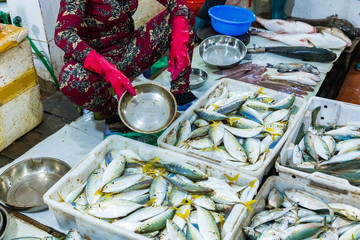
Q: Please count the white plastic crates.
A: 4